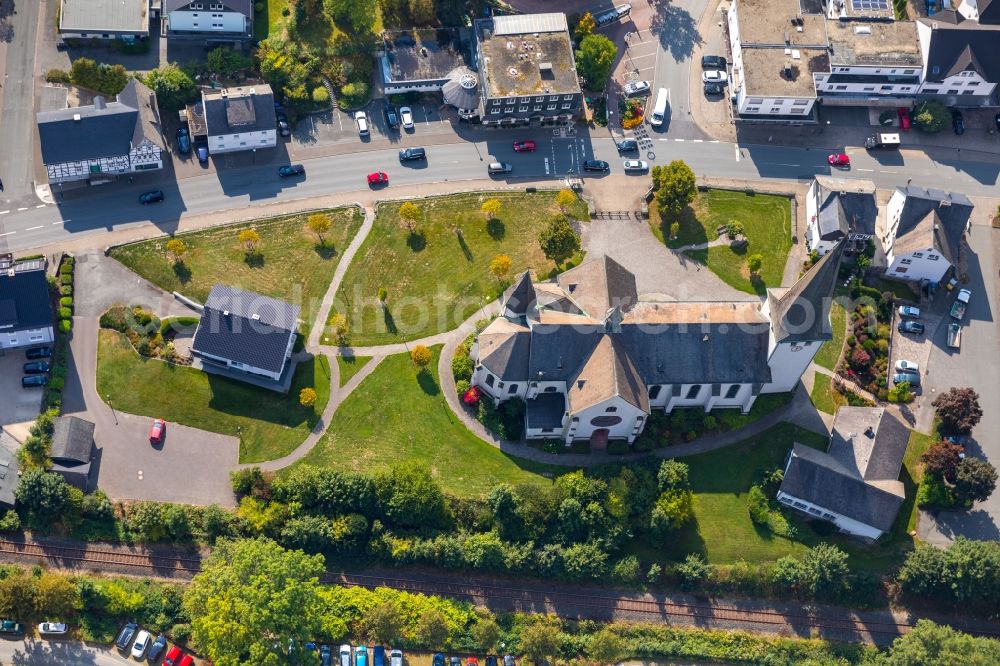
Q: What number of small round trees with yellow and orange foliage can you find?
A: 10